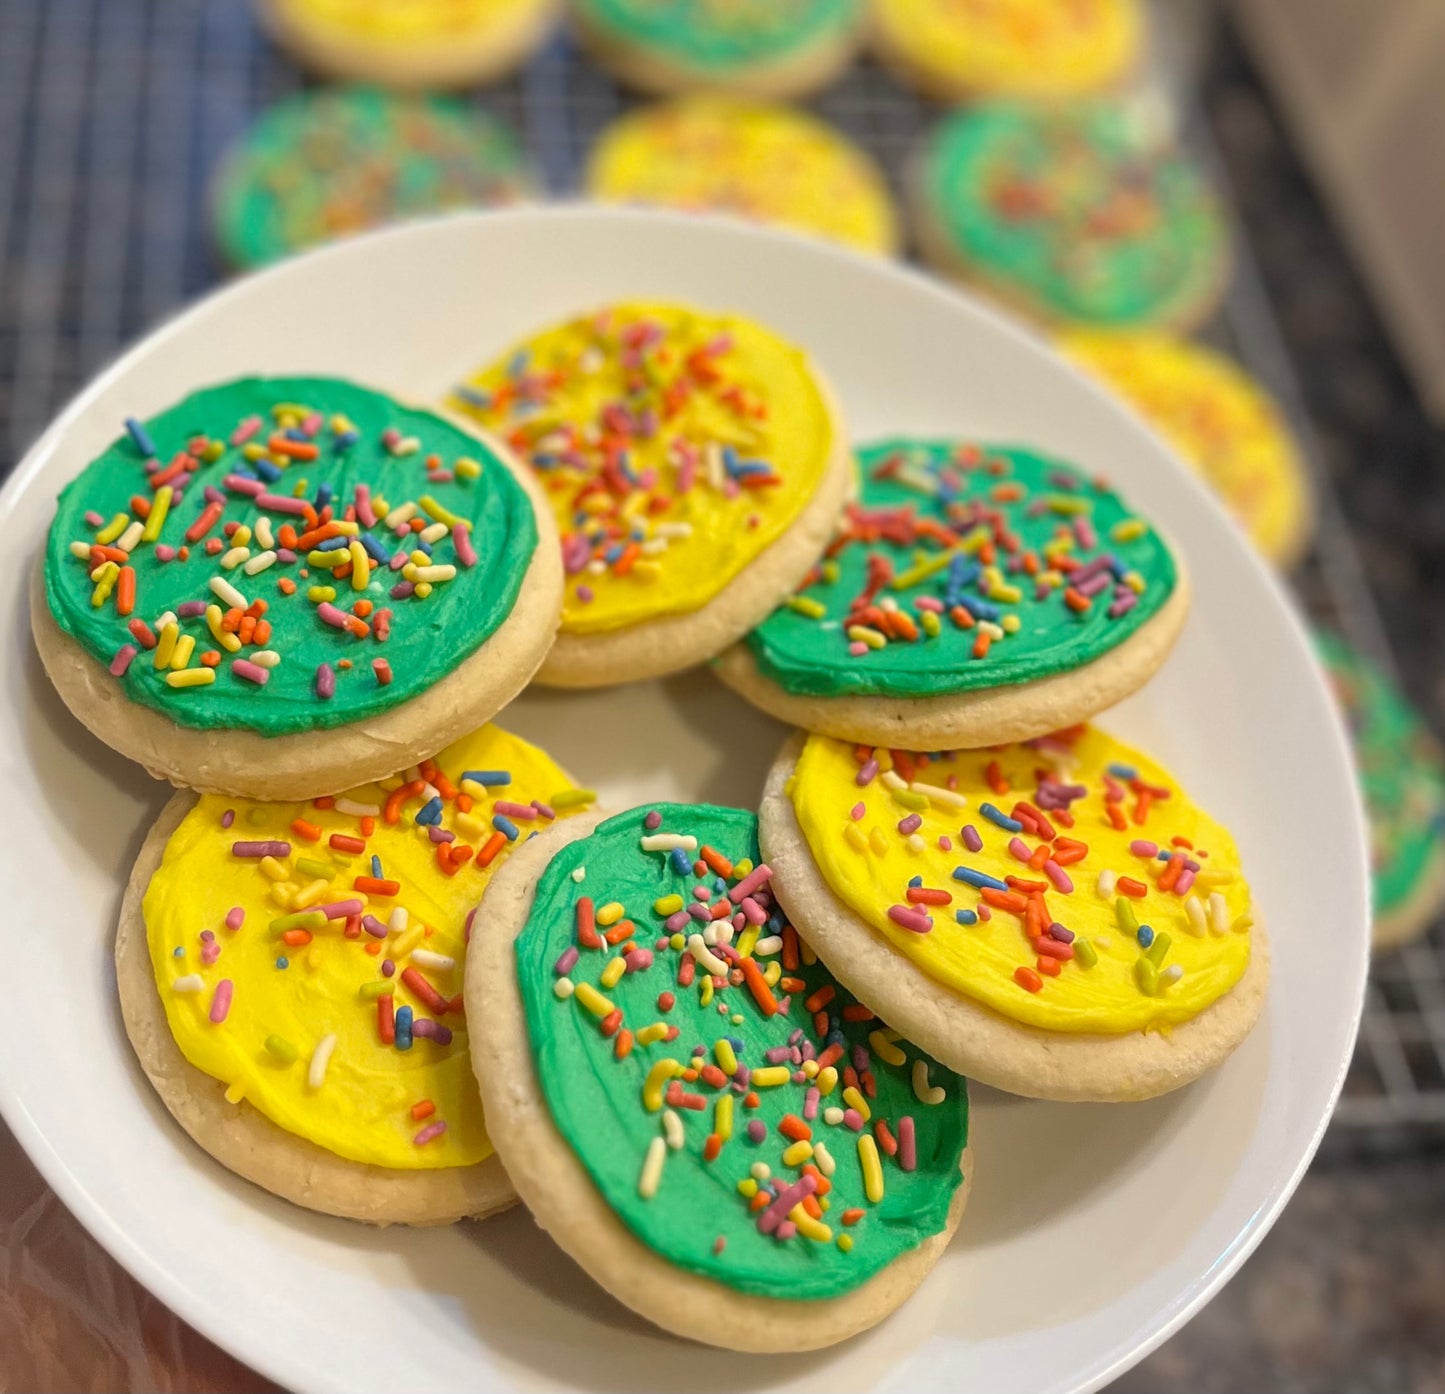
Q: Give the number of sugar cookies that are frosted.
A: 14